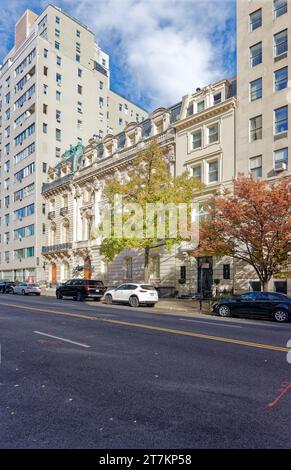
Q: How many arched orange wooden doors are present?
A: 2